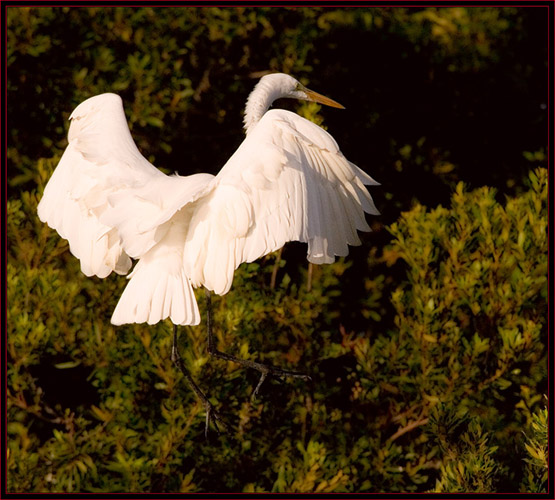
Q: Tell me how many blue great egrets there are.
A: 0